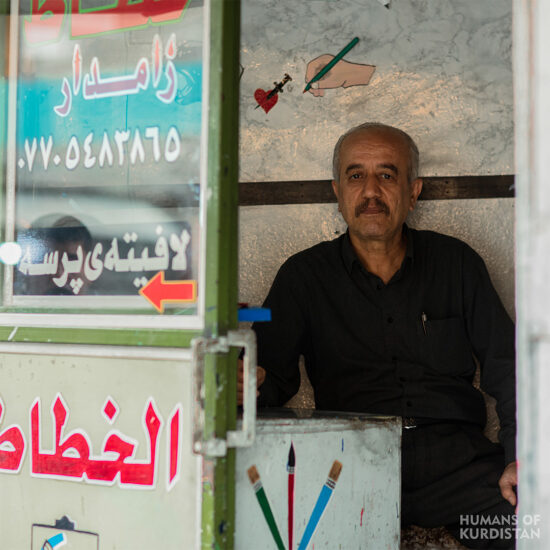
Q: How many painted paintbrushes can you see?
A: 3